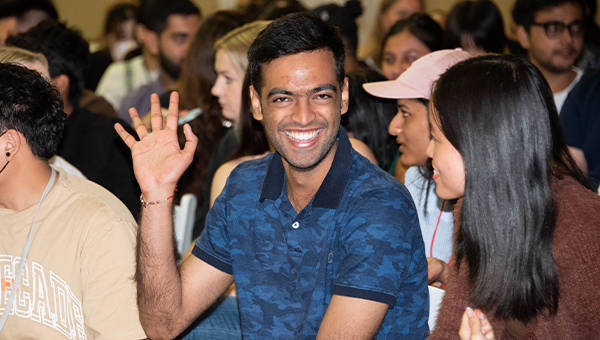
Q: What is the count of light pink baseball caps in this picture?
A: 1